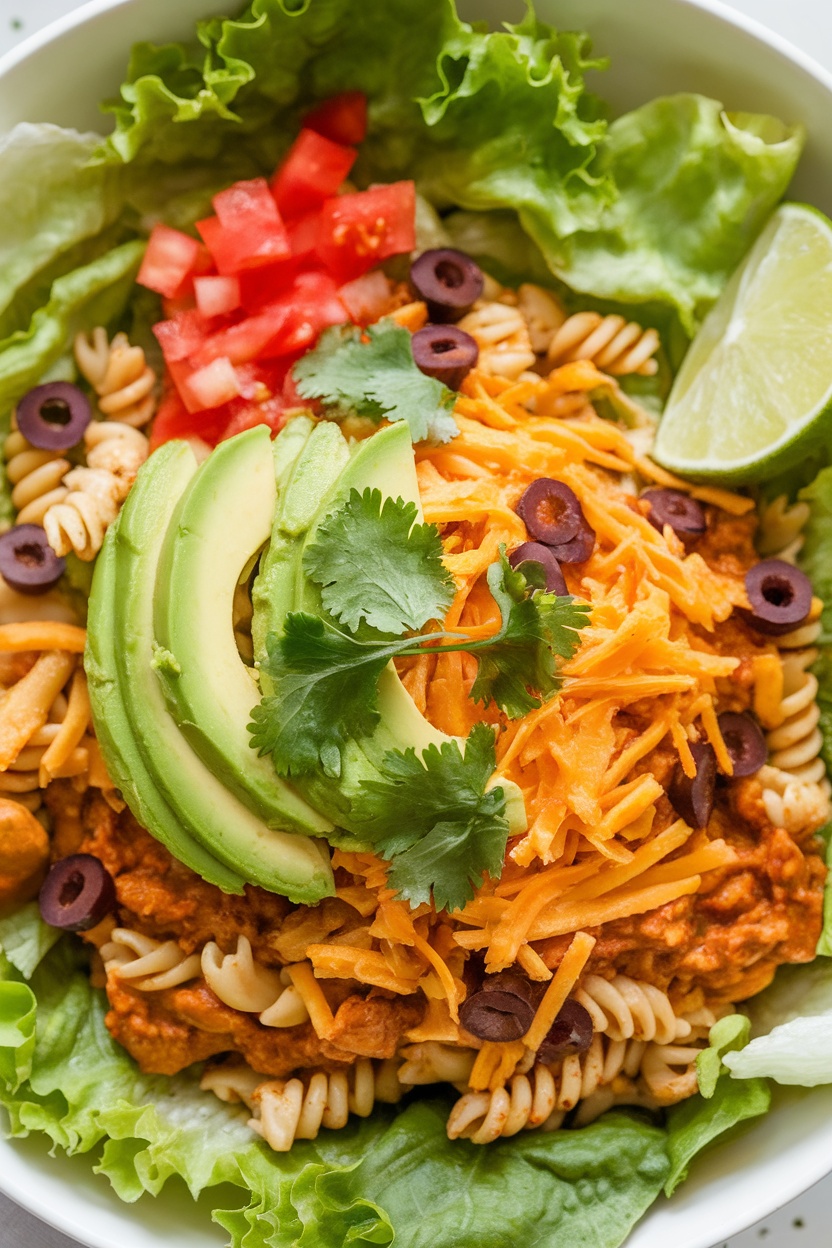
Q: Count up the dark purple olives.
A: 14